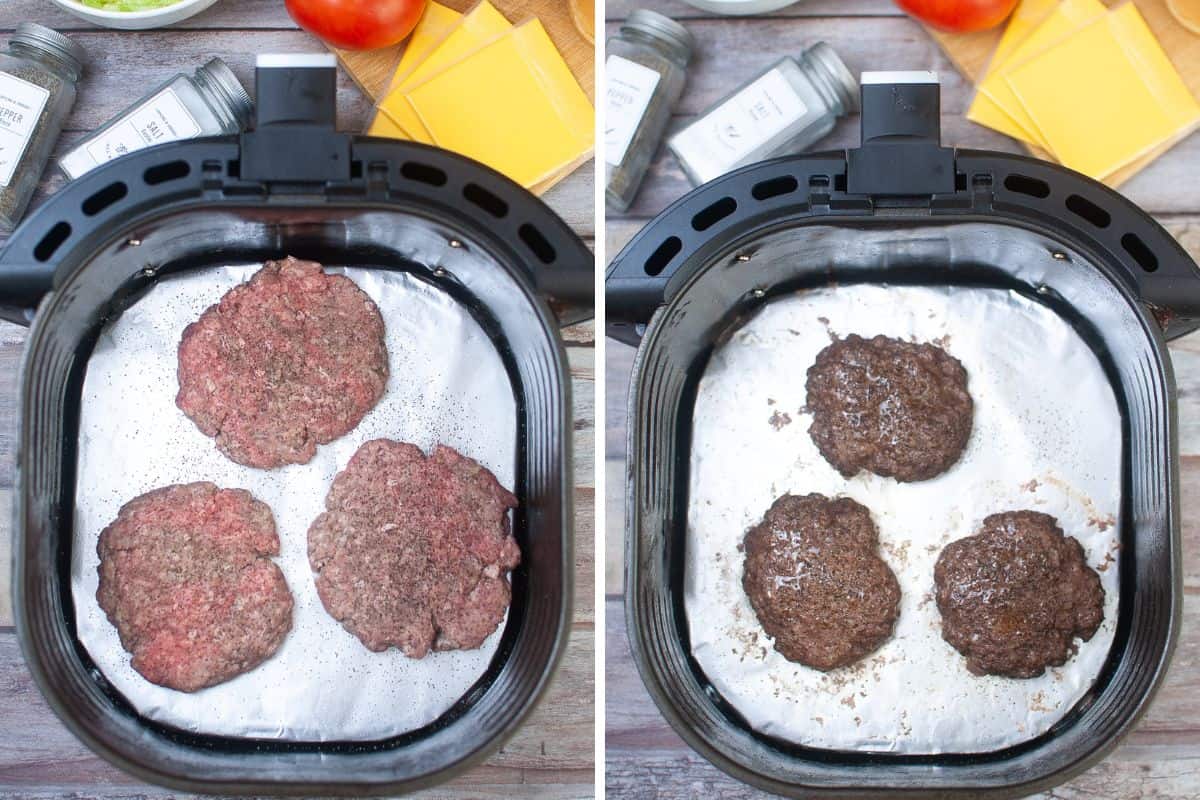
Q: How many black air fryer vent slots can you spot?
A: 12